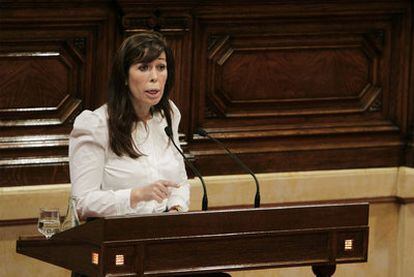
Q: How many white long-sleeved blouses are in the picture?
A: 1